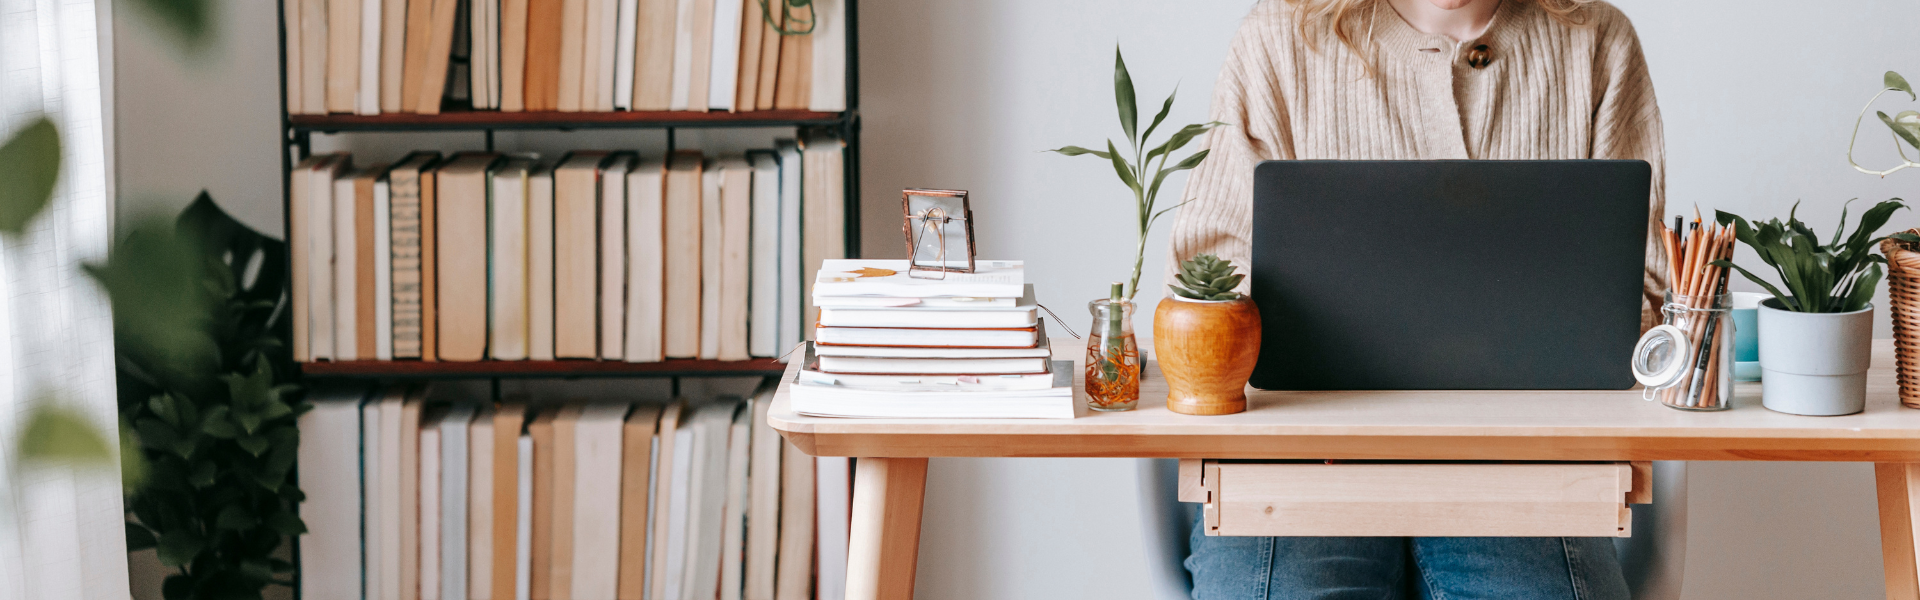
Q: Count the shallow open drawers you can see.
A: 1